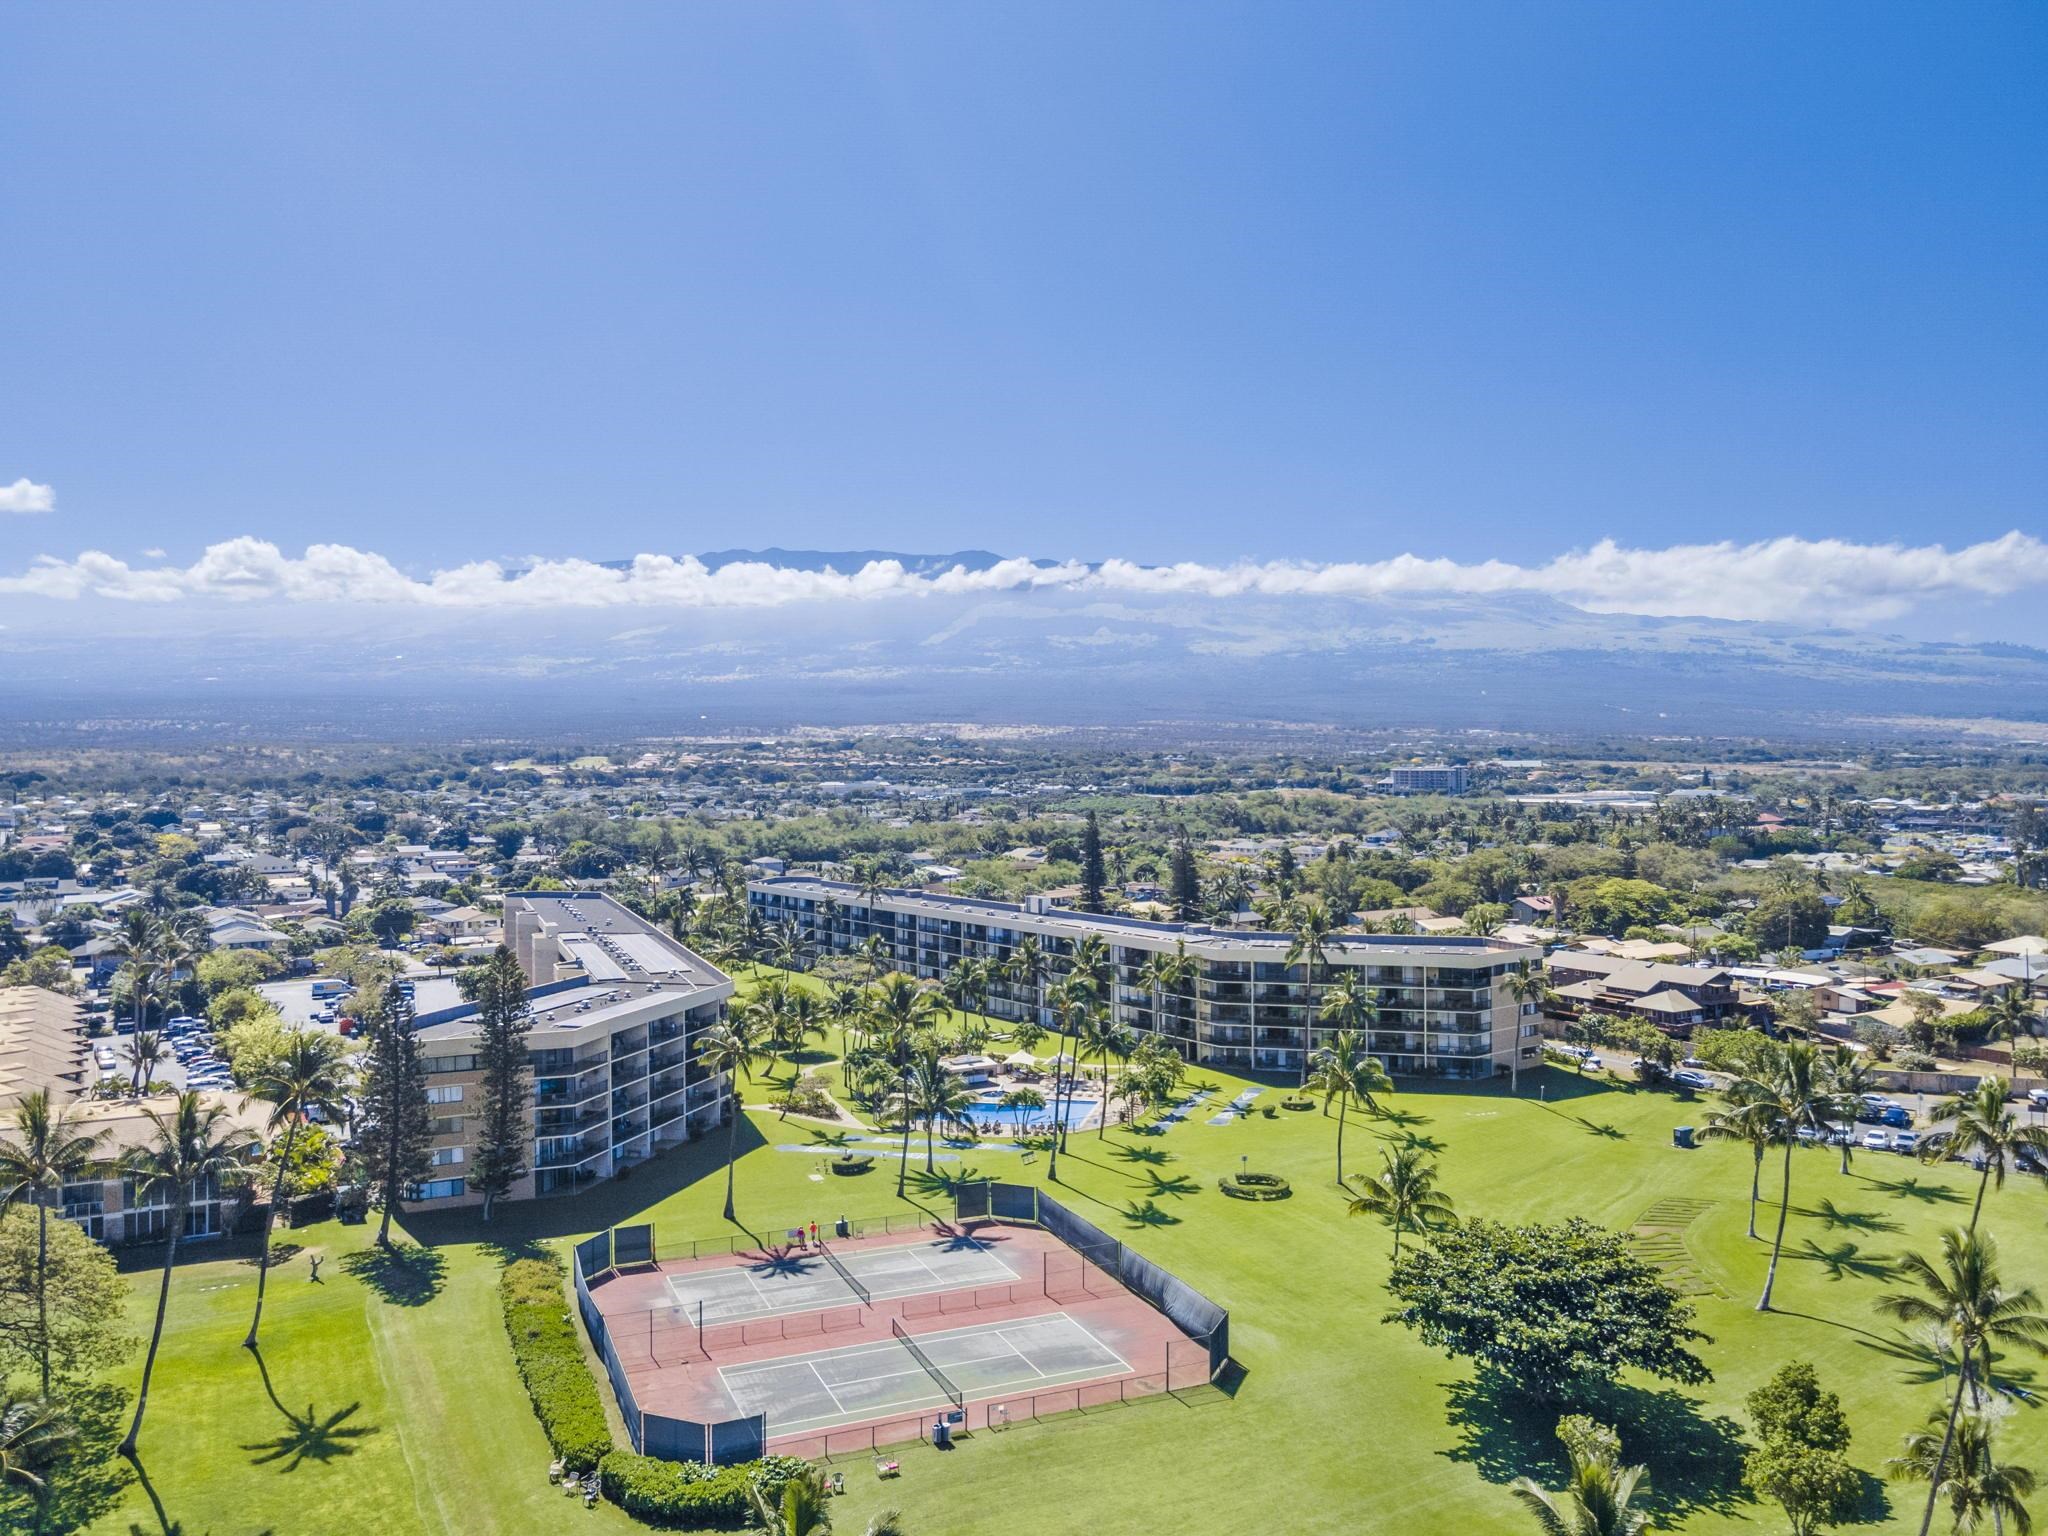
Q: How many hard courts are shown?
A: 2